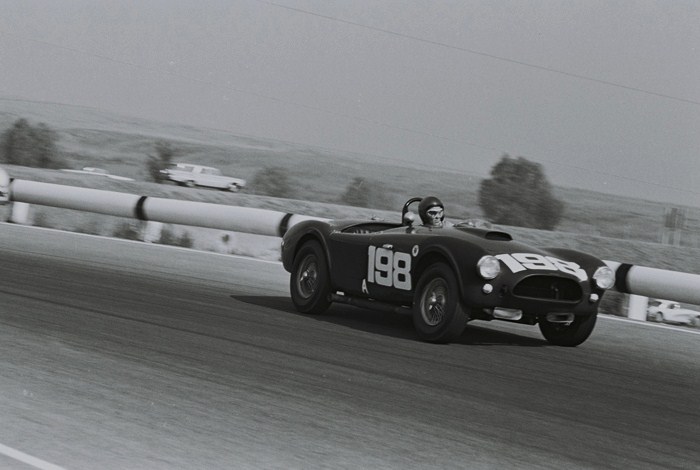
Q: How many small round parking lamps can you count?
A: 2